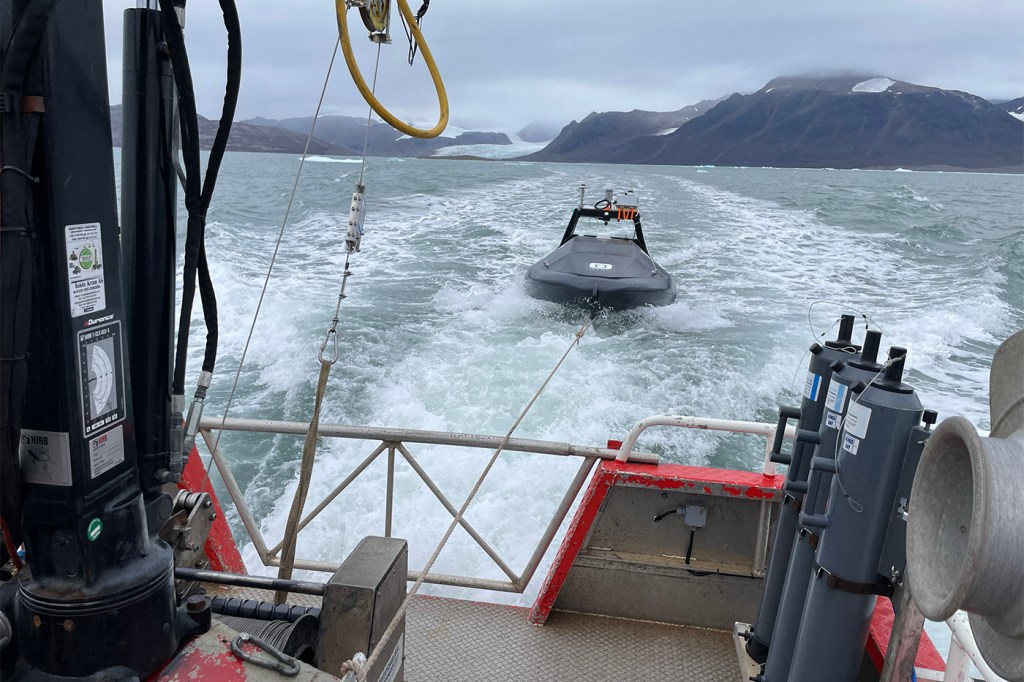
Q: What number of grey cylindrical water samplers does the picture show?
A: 3